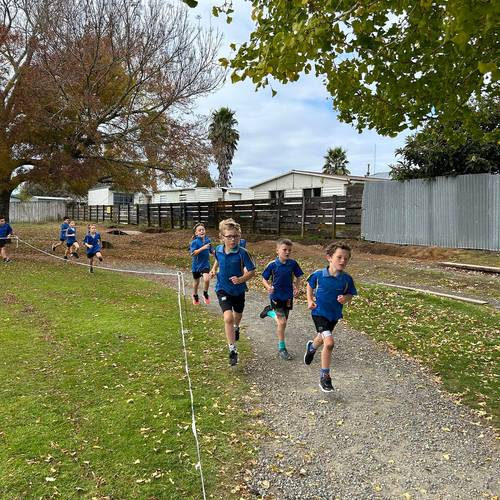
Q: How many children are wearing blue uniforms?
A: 8